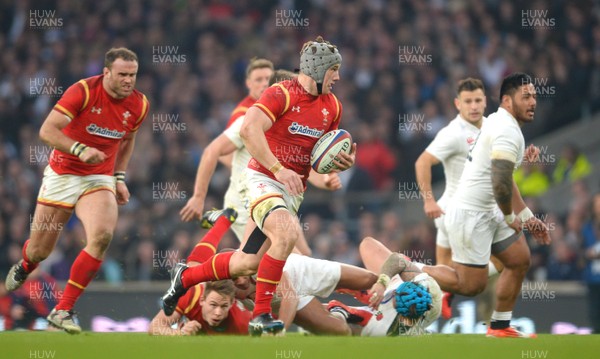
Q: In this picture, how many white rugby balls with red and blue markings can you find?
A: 1